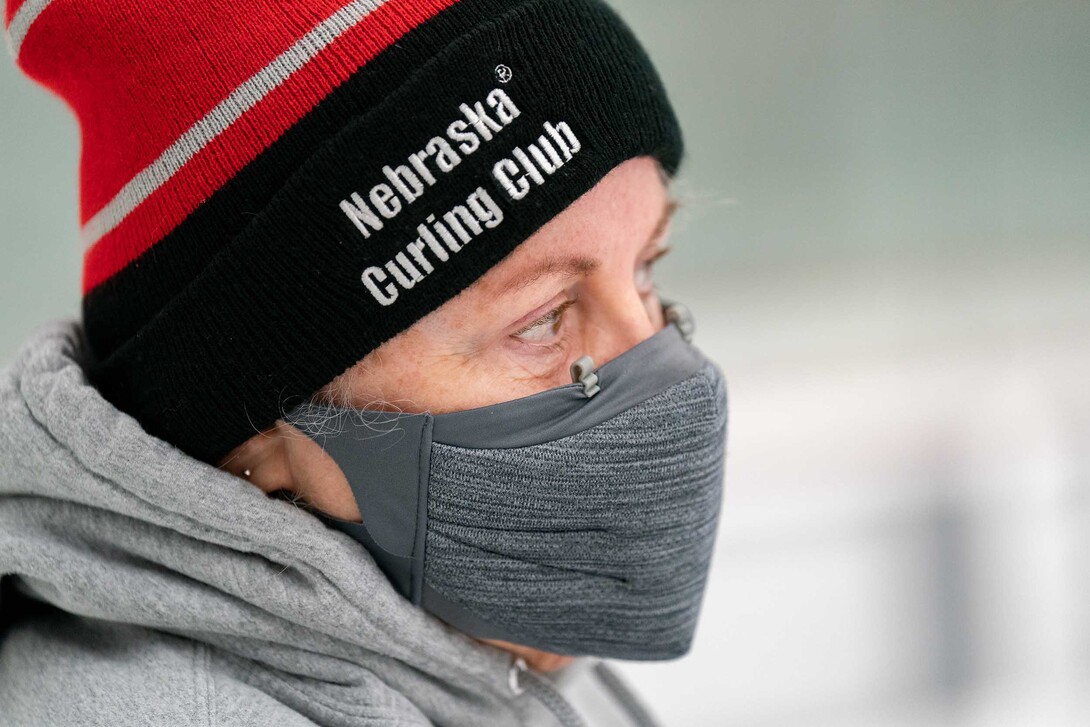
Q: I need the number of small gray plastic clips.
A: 2